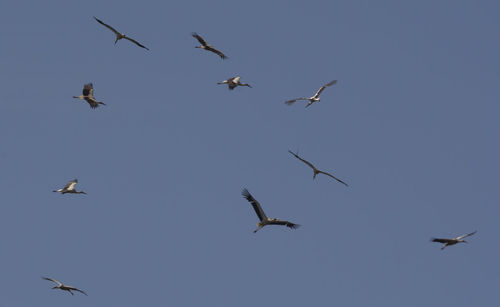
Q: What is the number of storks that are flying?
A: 10